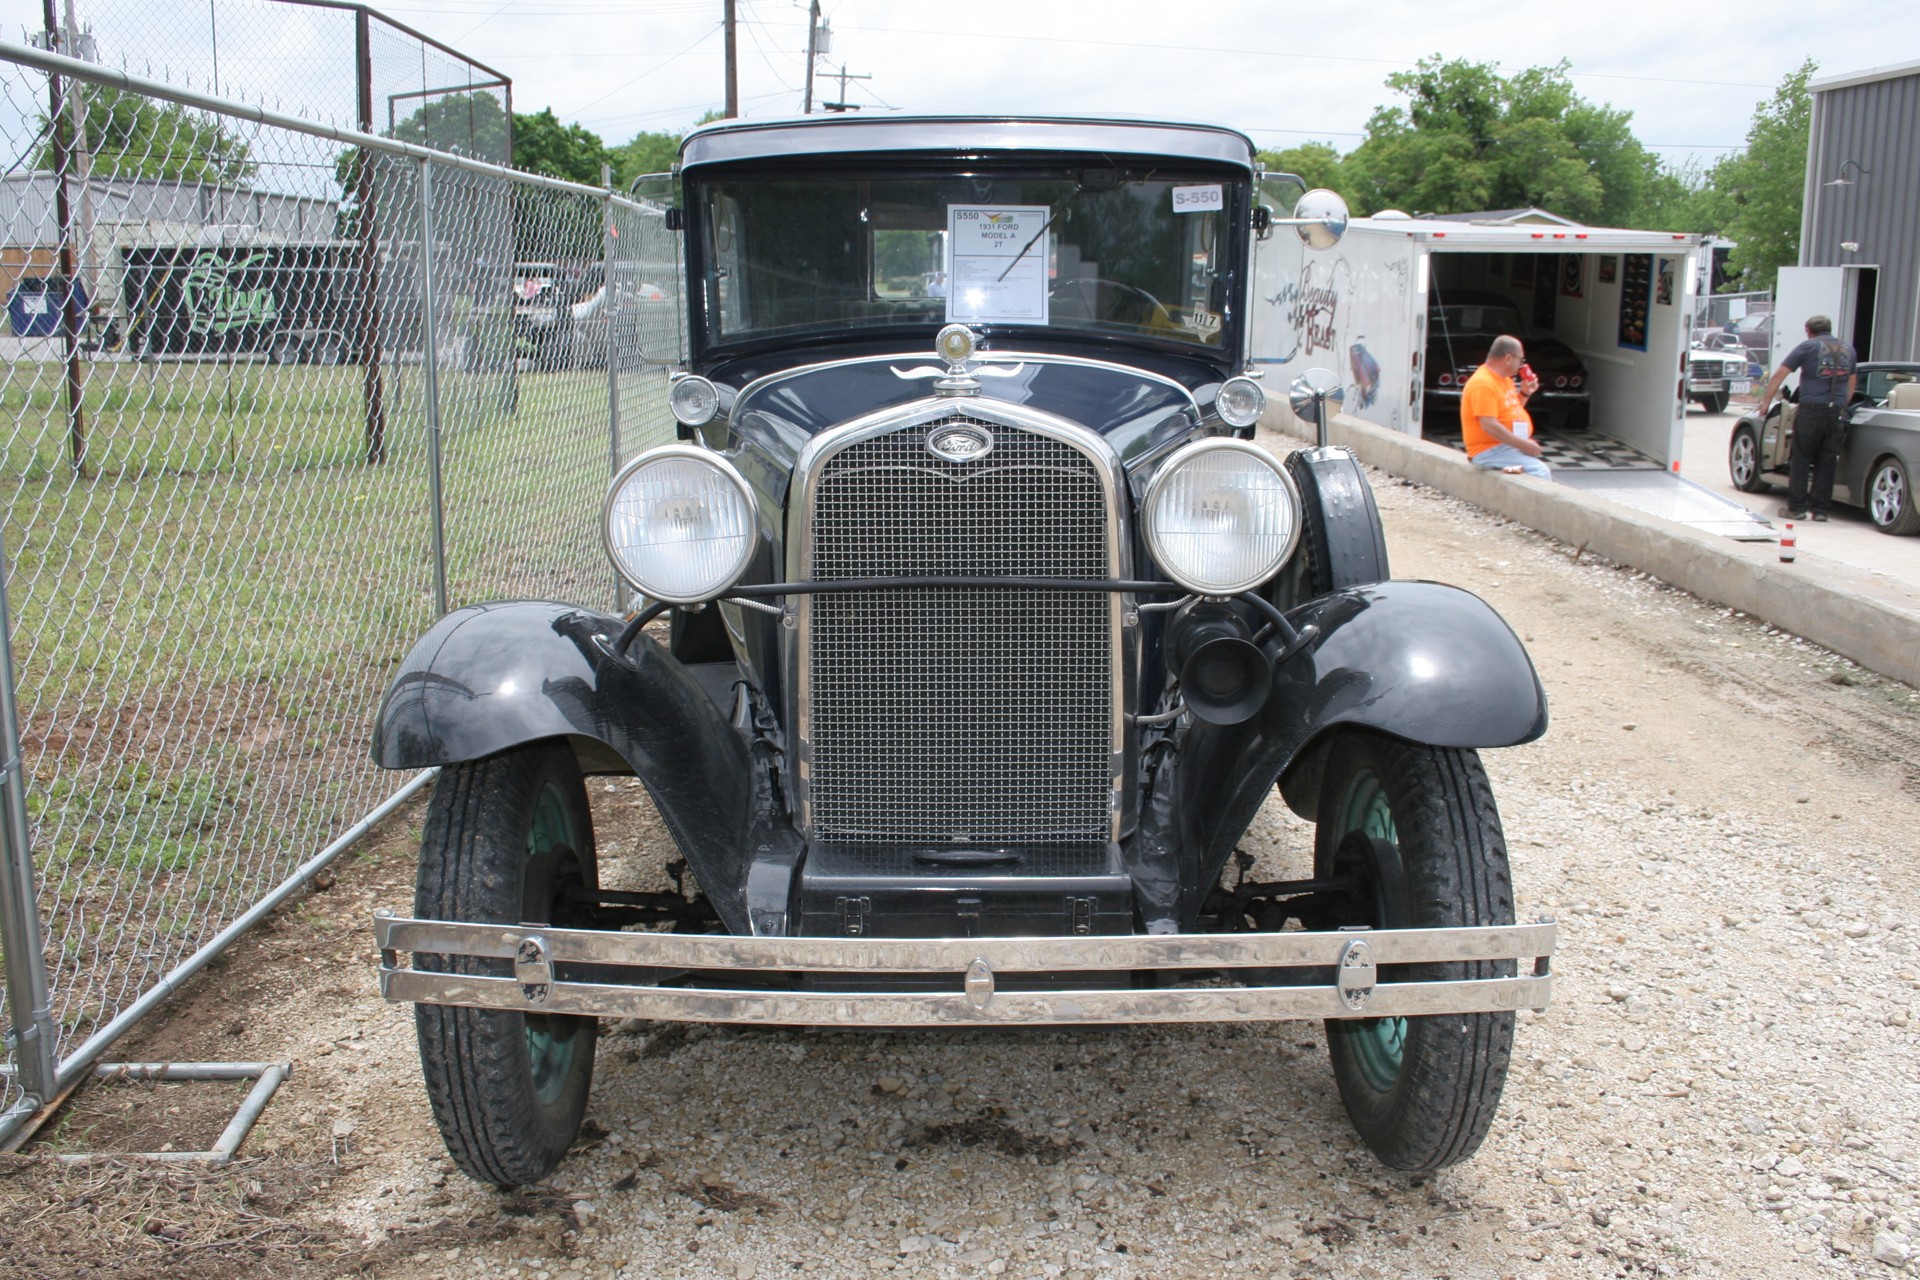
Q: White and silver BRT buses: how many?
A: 0